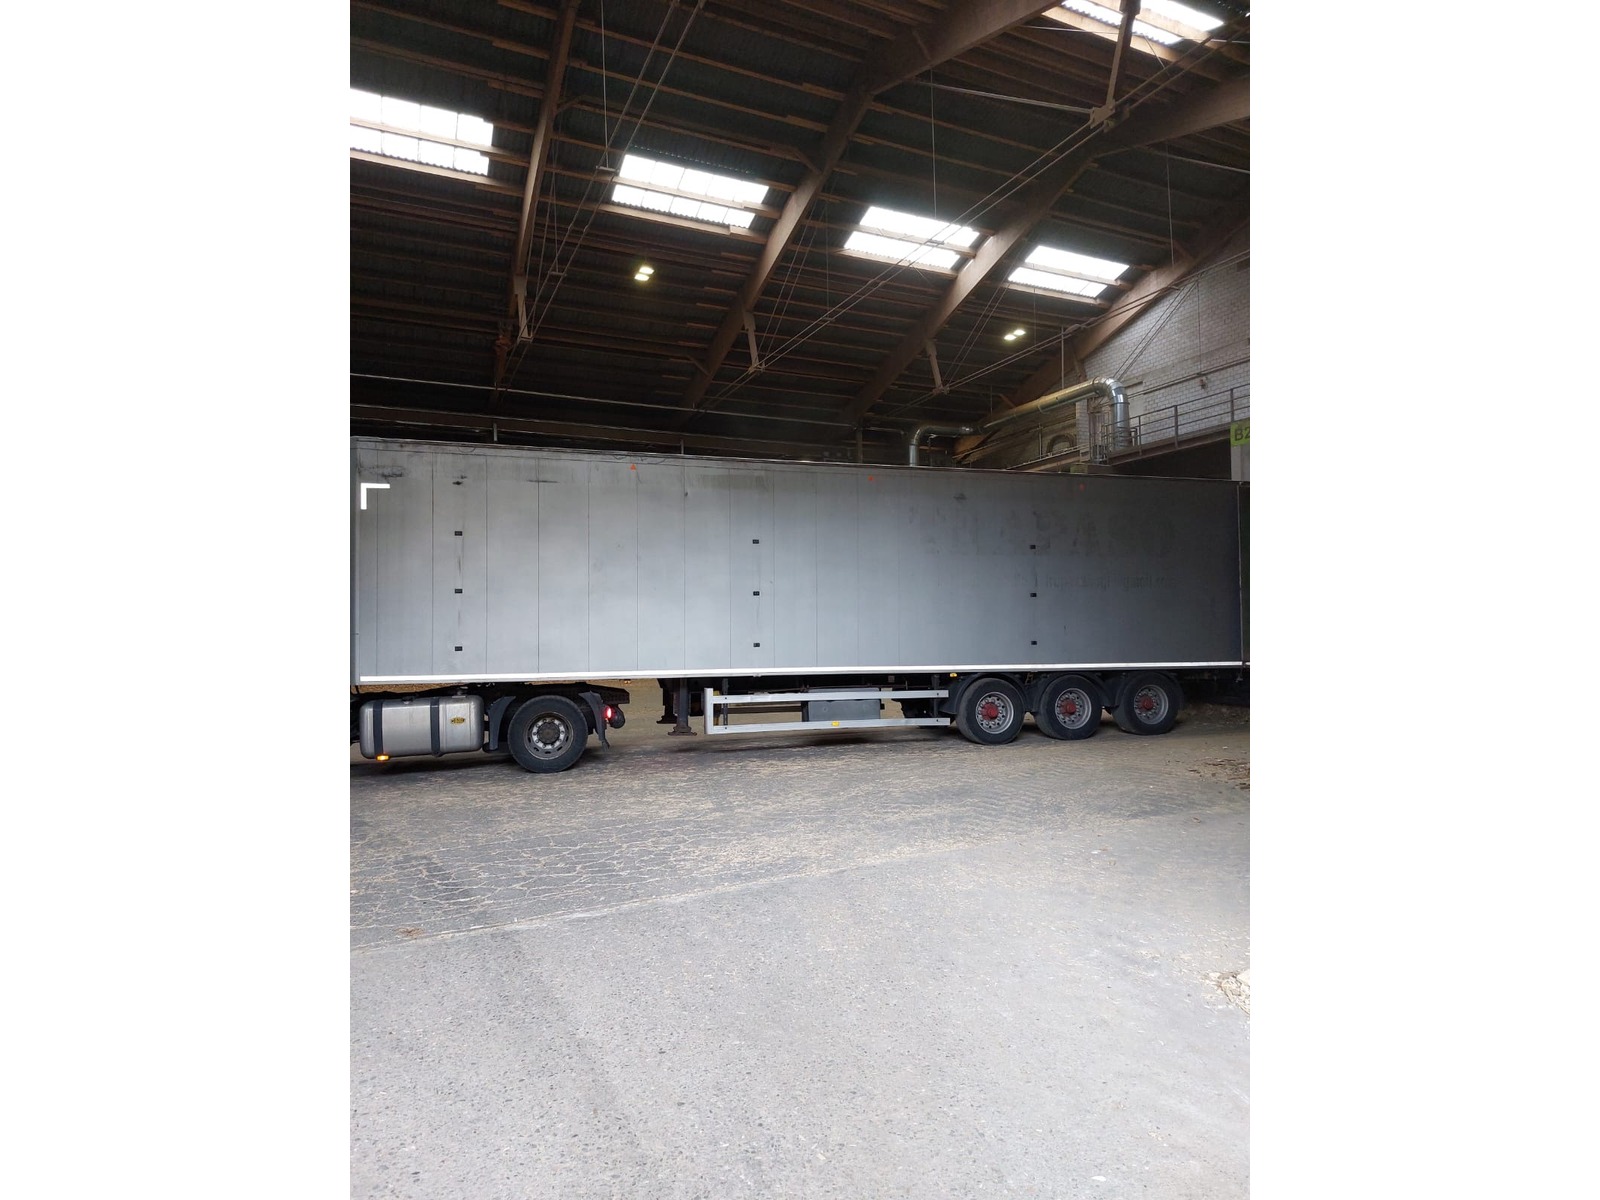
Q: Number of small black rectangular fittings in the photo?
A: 9